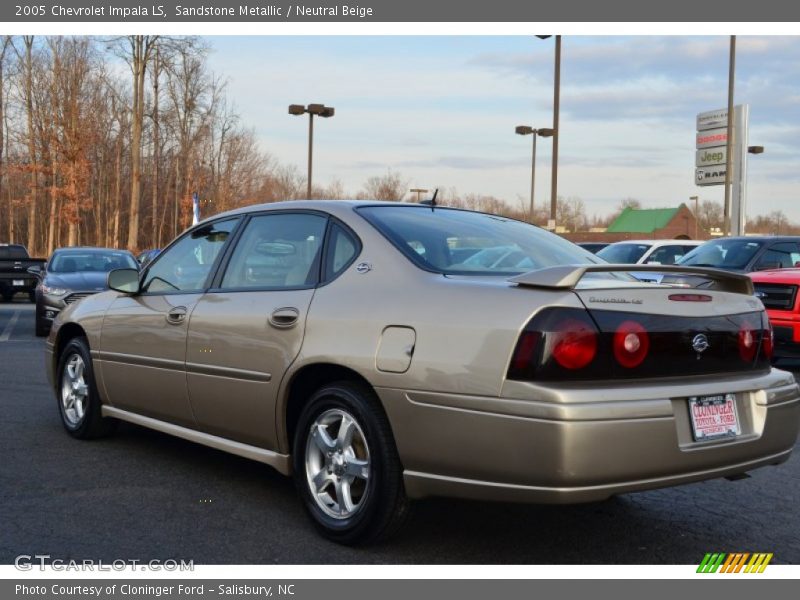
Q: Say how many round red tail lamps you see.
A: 4